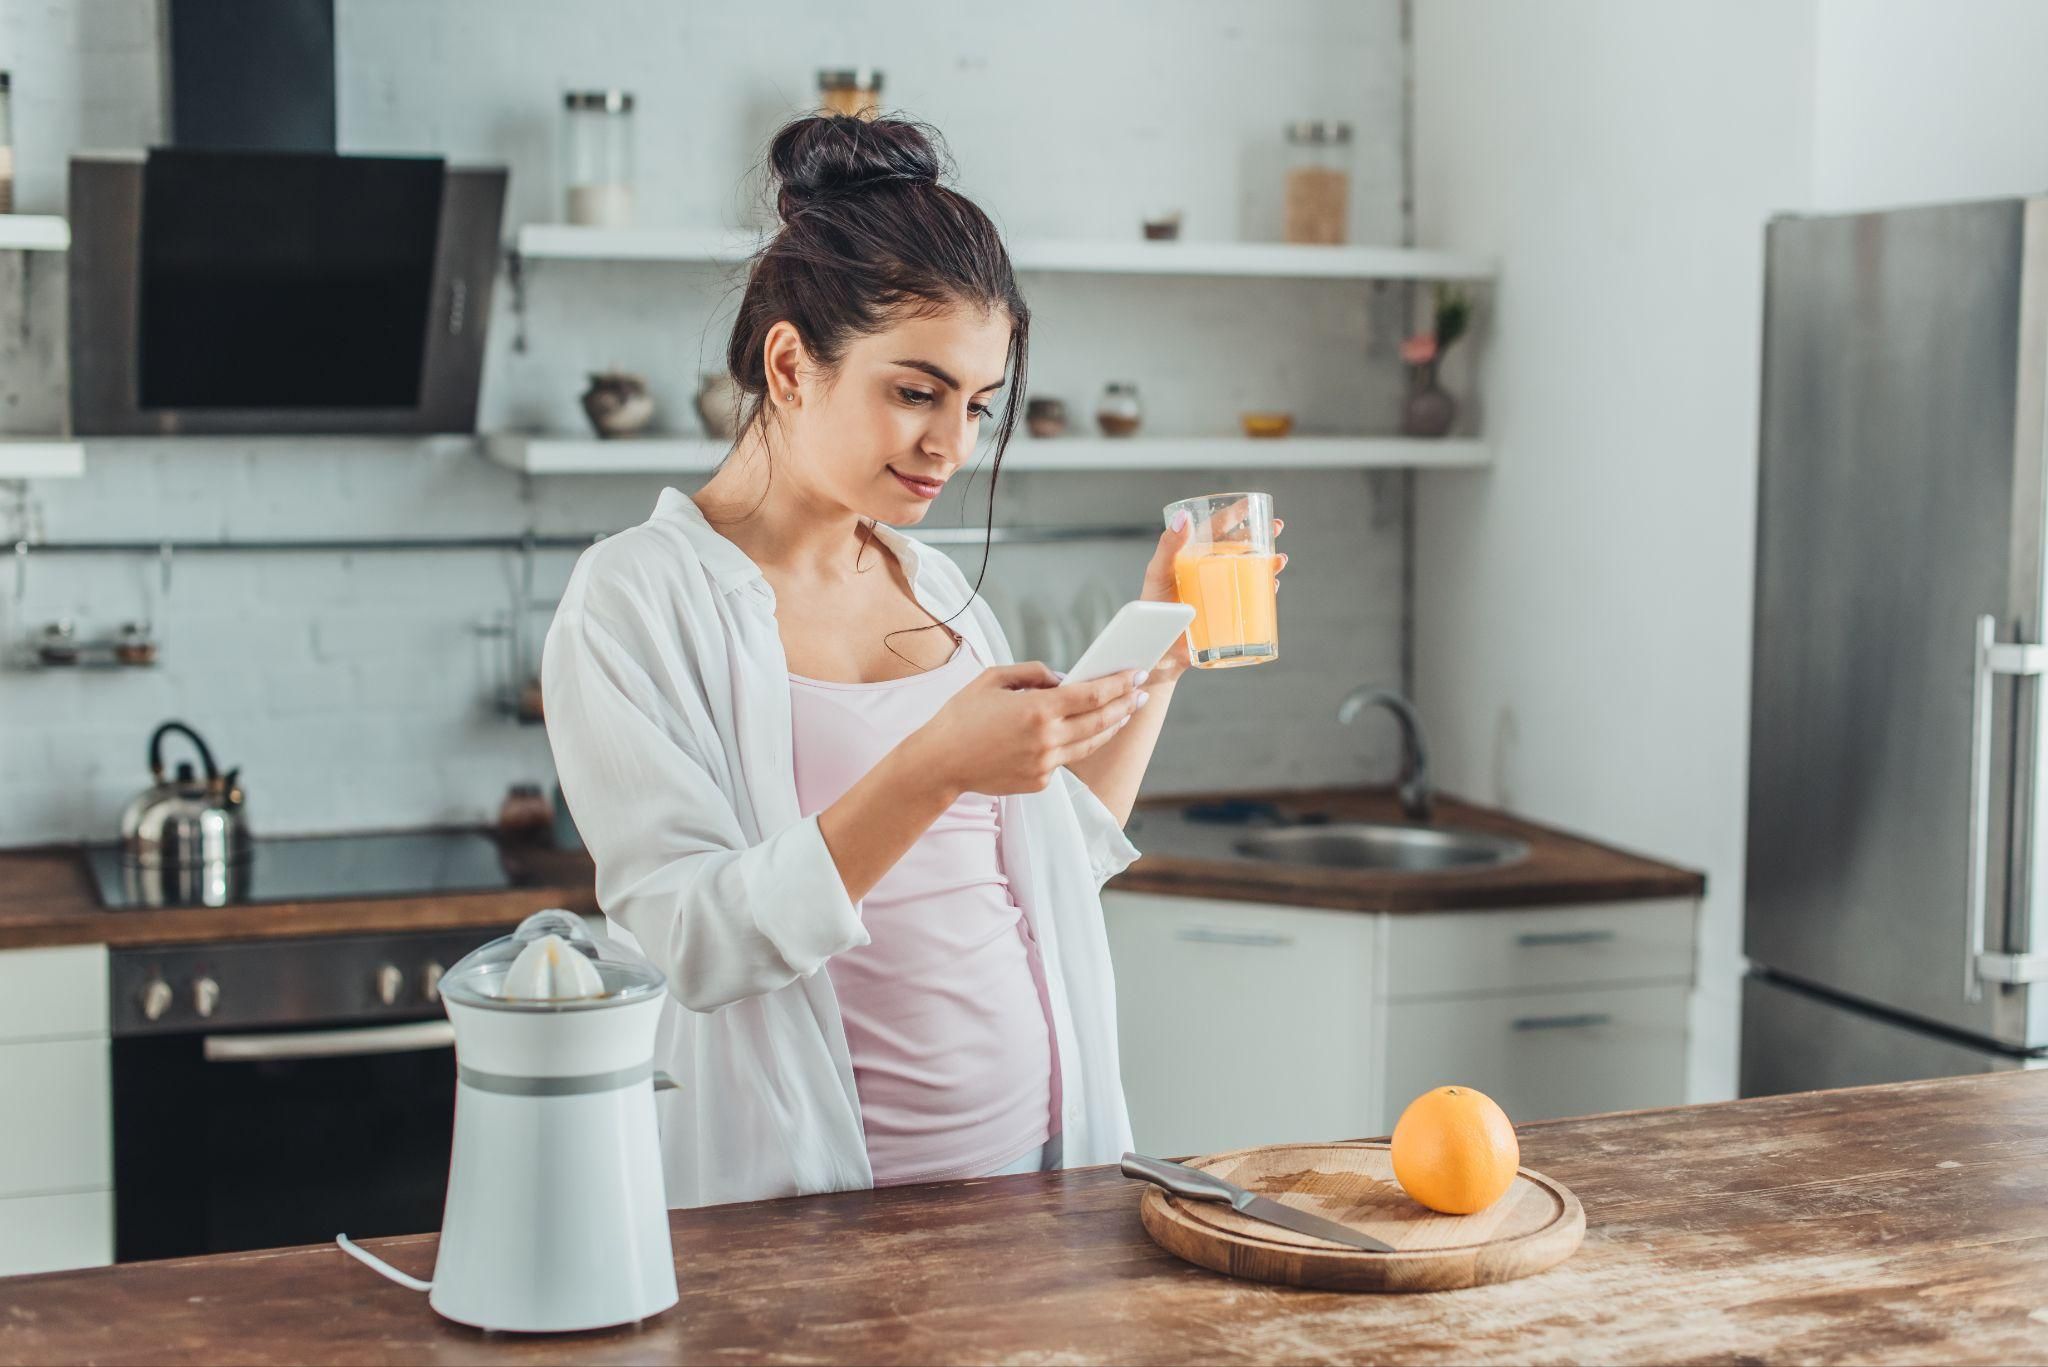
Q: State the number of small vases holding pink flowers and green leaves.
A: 1